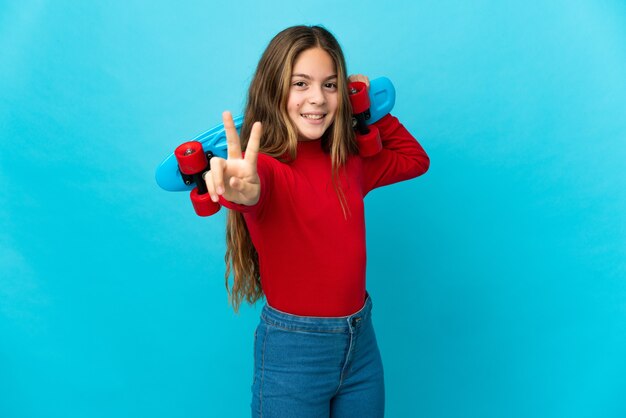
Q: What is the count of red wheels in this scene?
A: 4